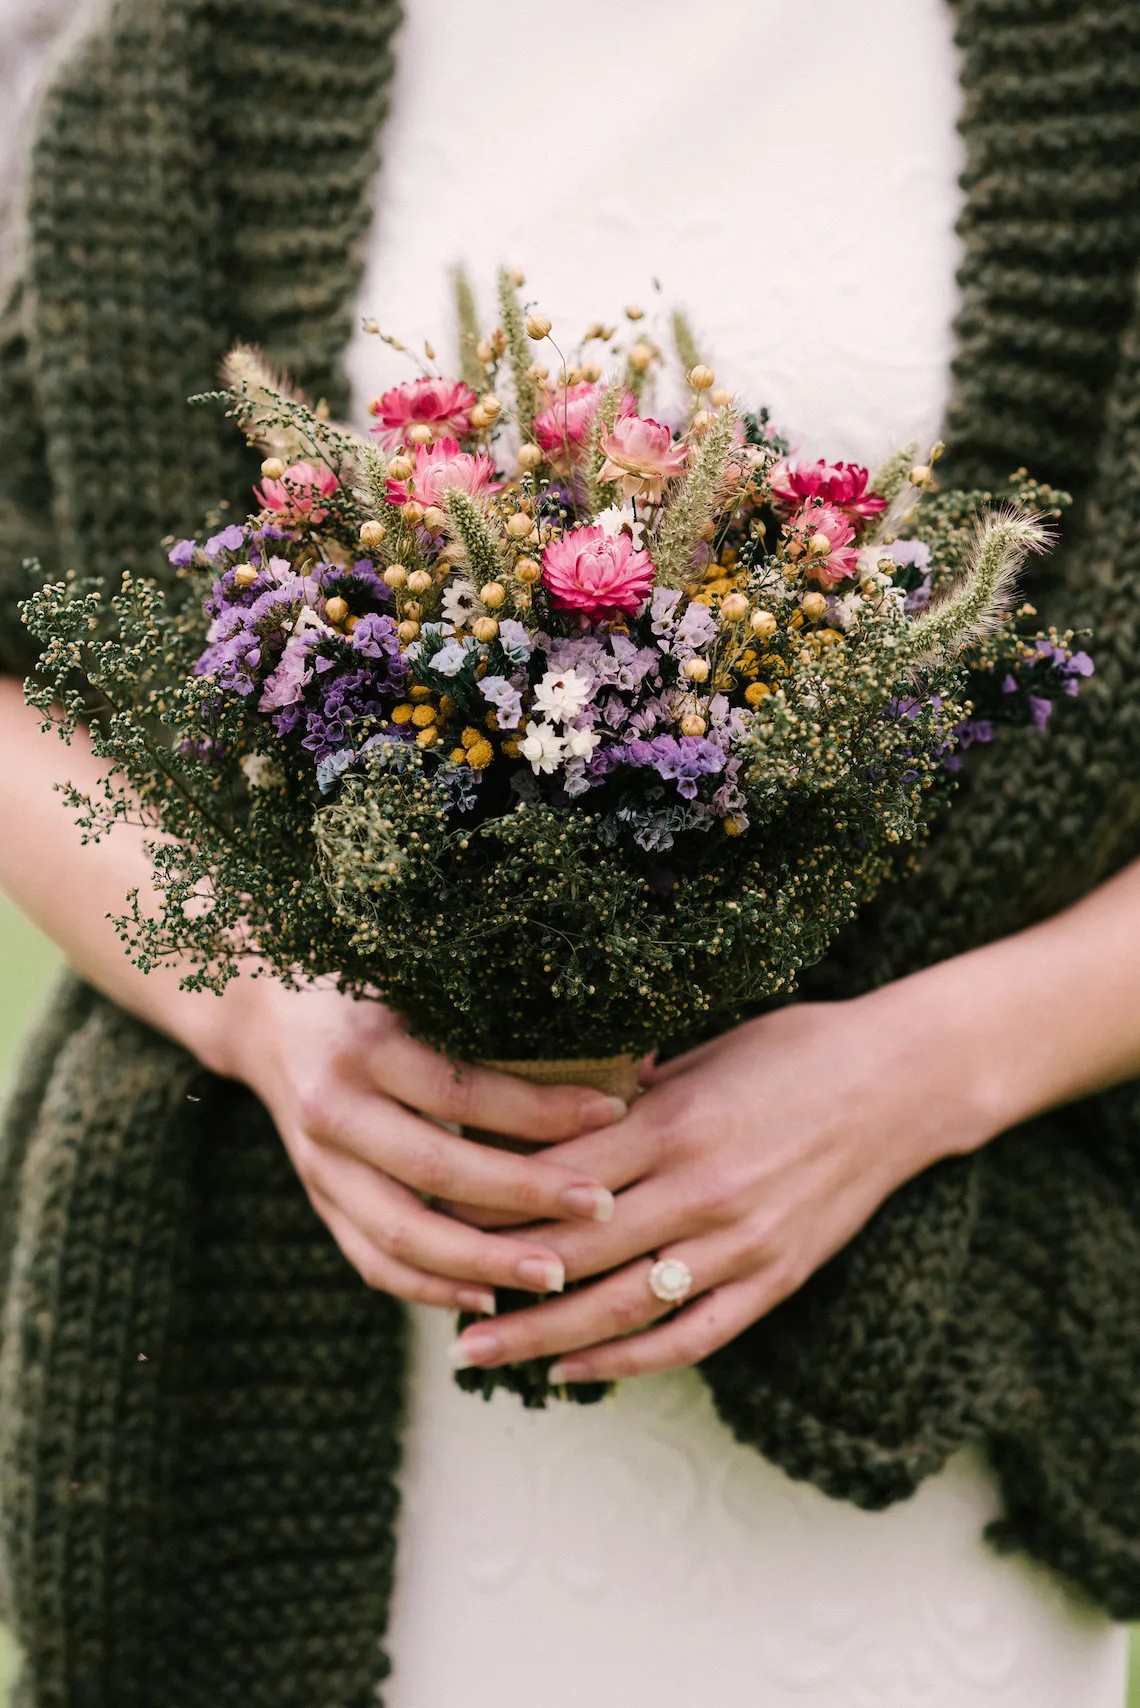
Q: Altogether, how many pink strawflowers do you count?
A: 8